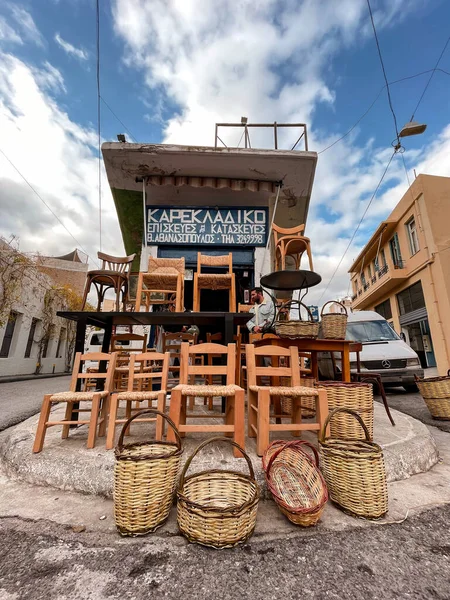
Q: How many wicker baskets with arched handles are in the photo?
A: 6